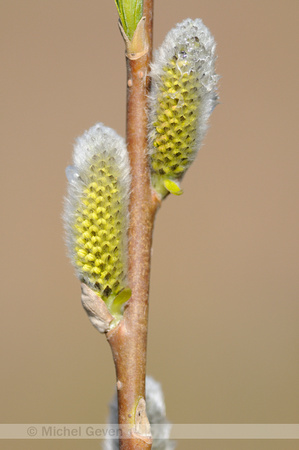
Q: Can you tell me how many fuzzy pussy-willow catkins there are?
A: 3